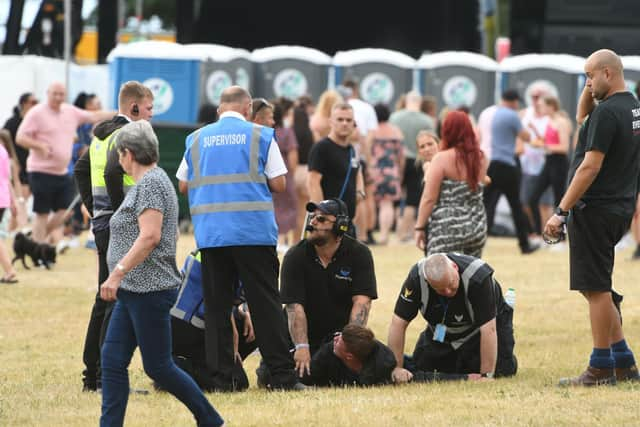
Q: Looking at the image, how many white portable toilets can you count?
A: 0